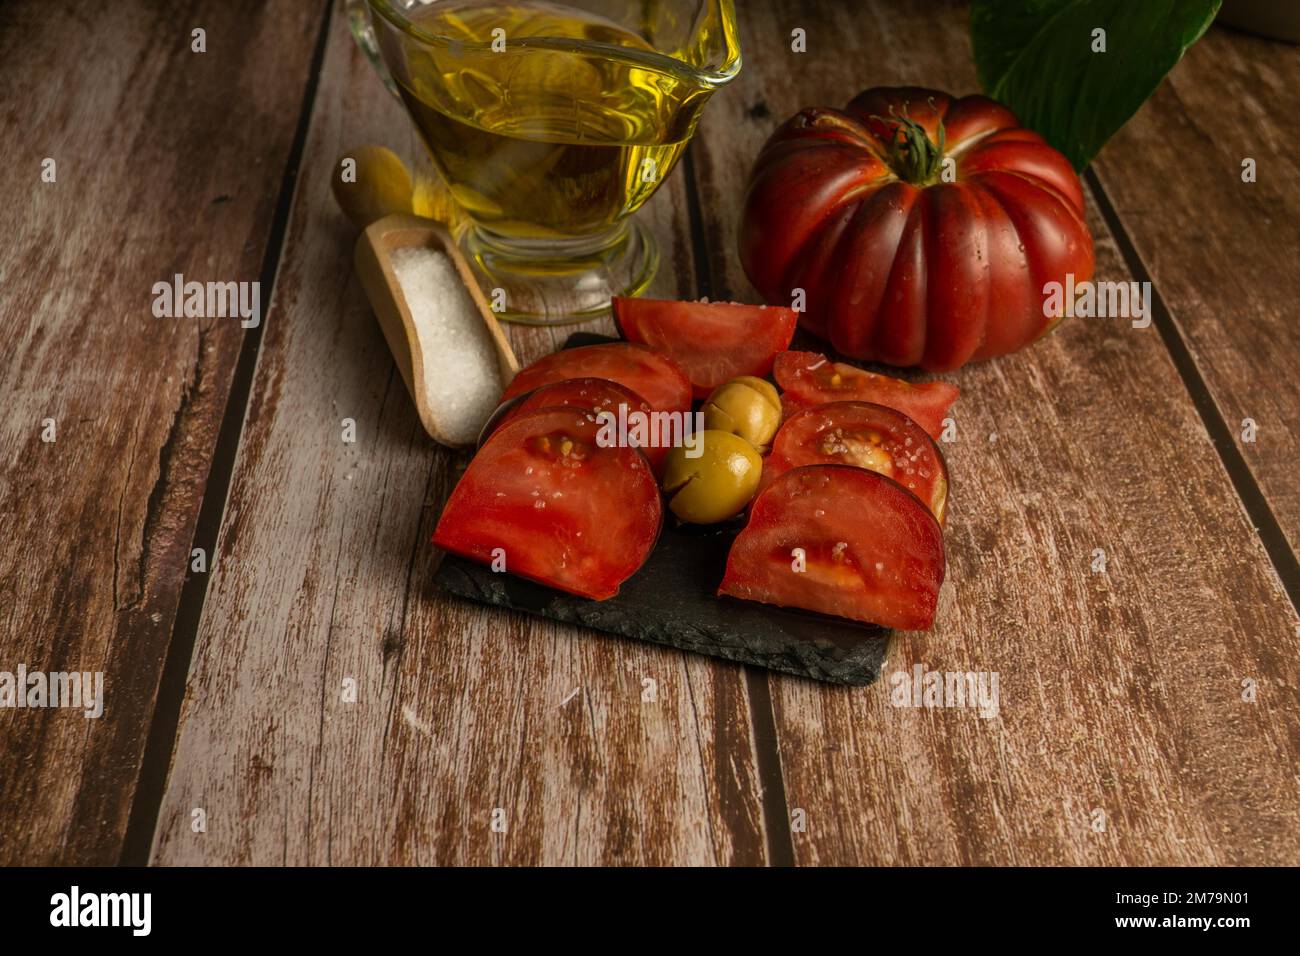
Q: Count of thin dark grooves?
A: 3